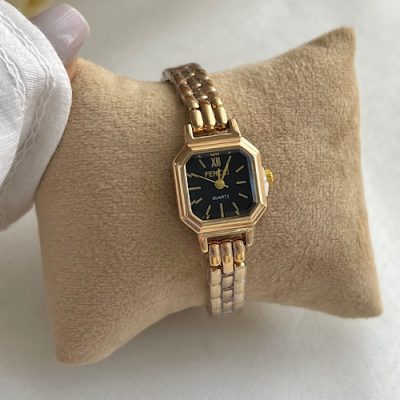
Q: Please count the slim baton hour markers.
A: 11